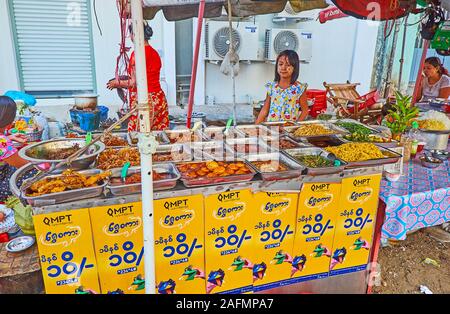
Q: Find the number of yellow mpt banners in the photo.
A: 7